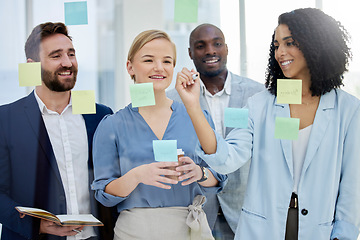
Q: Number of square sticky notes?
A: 9